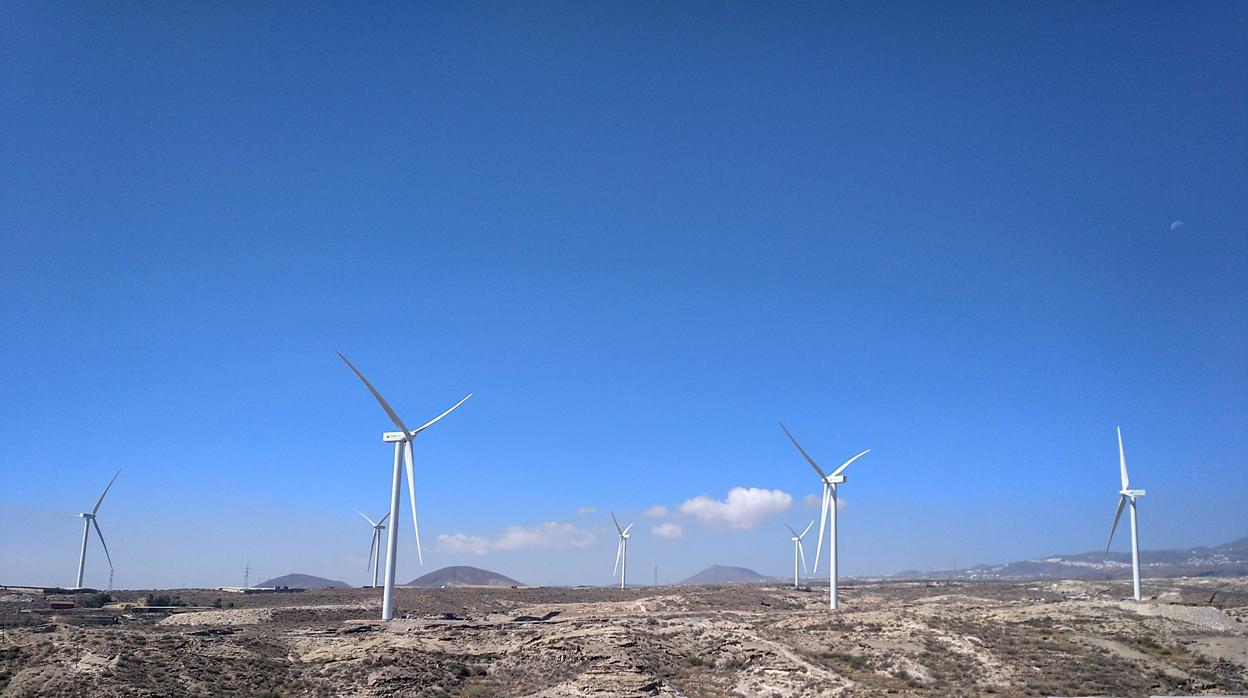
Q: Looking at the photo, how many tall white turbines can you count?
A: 7